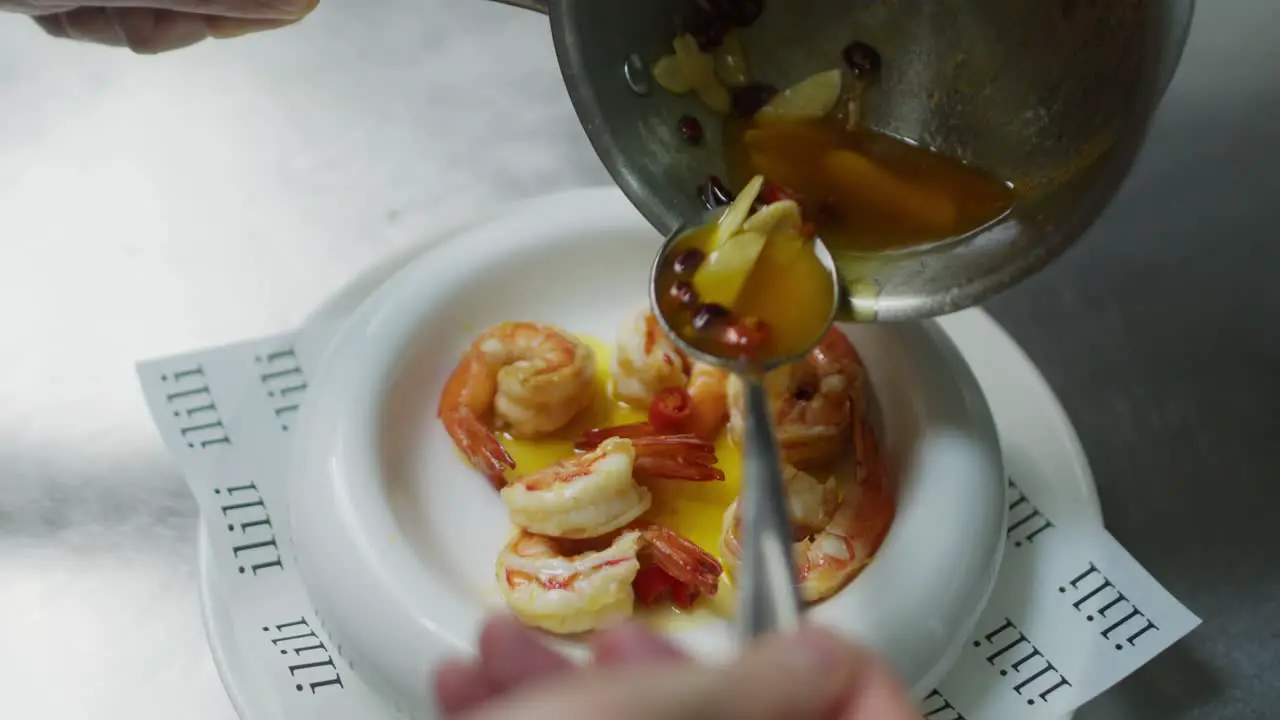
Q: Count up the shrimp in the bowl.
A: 6